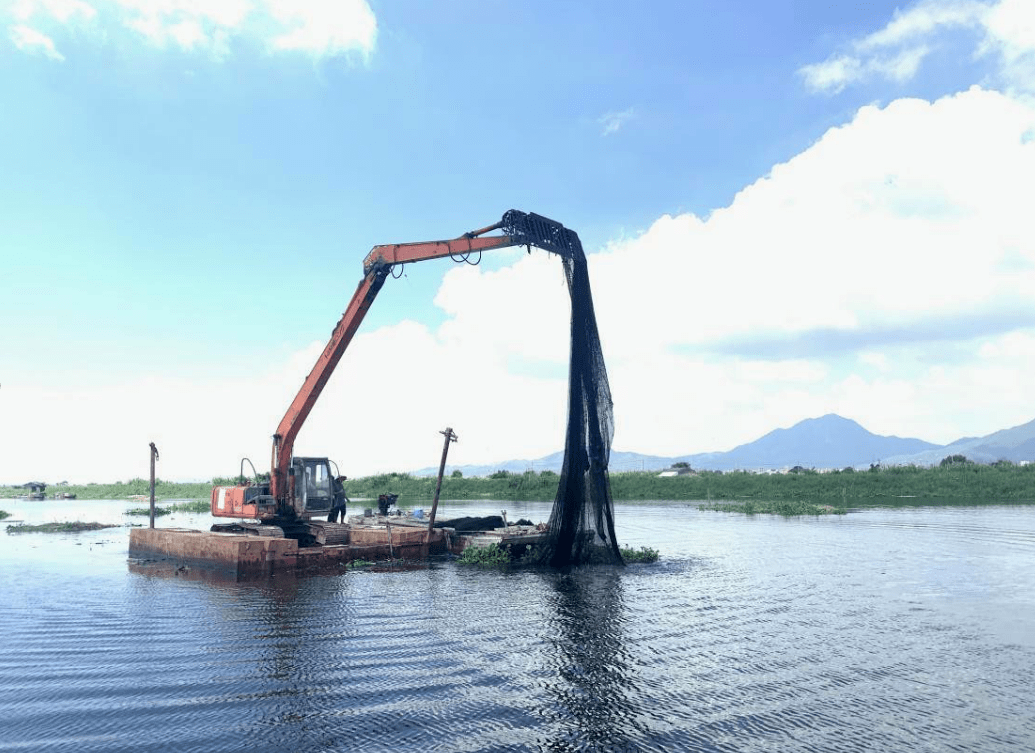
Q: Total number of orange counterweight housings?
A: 1